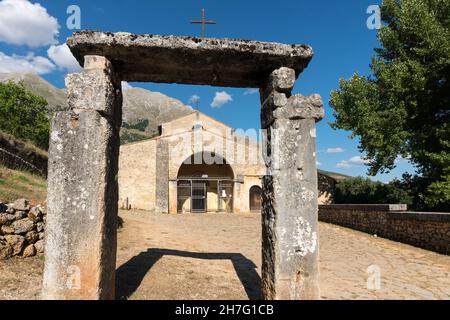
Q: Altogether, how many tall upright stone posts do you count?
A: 2